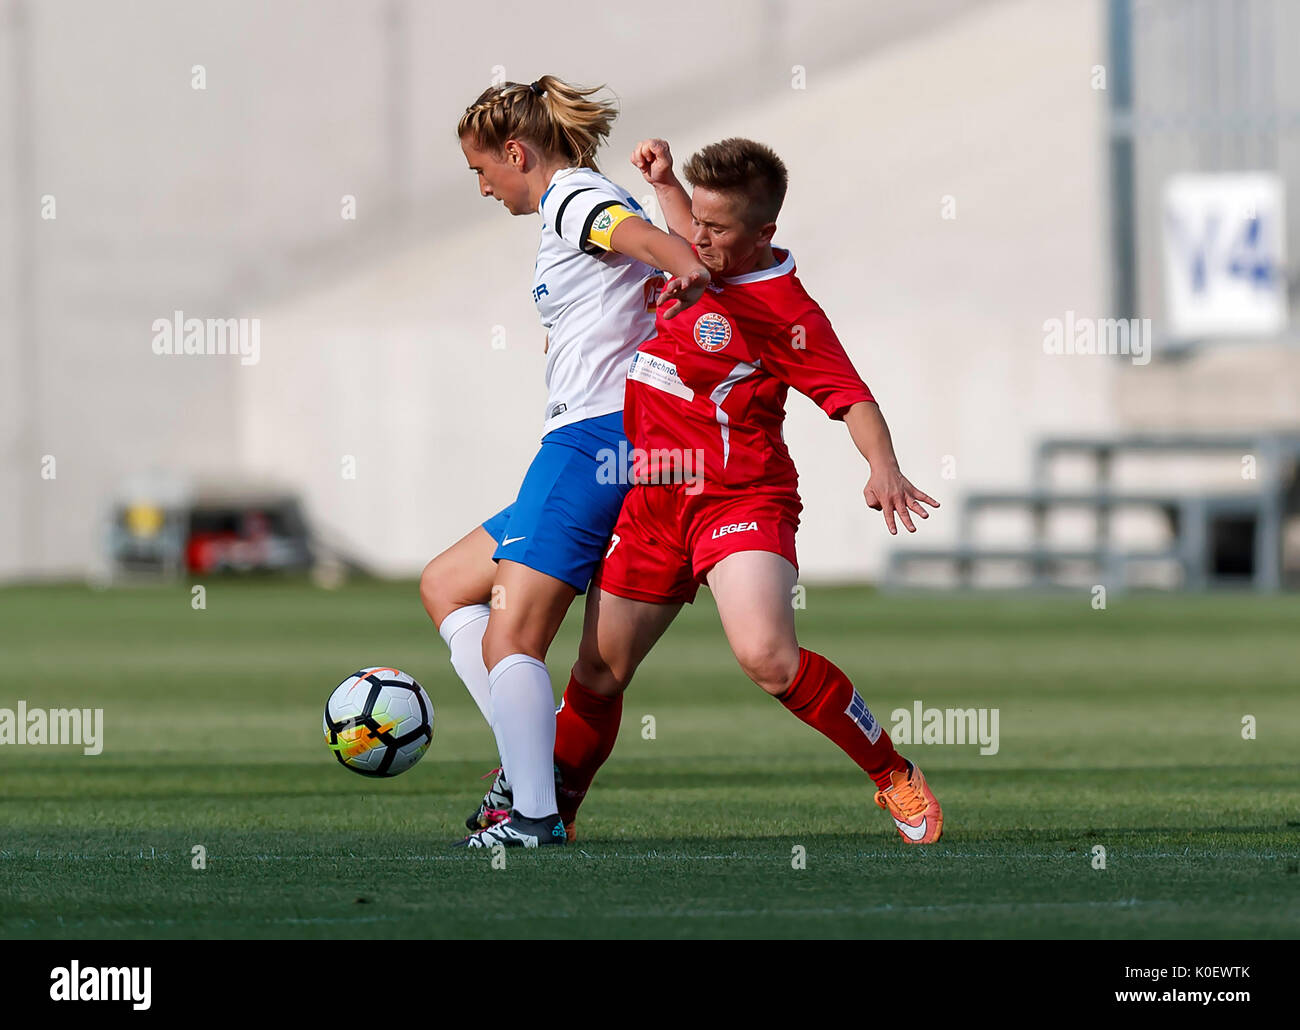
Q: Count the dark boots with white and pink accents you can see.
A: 2